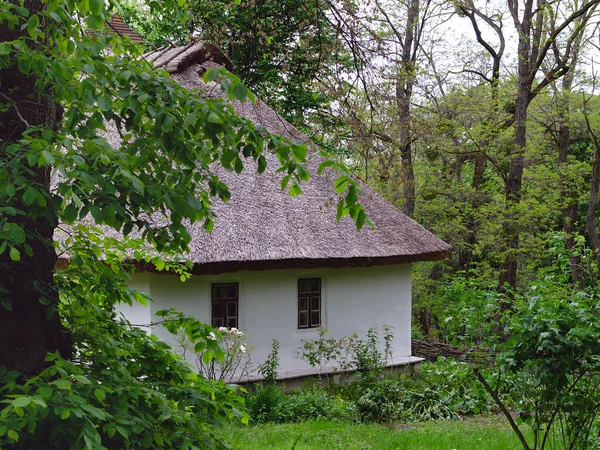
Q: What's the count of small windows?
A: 2